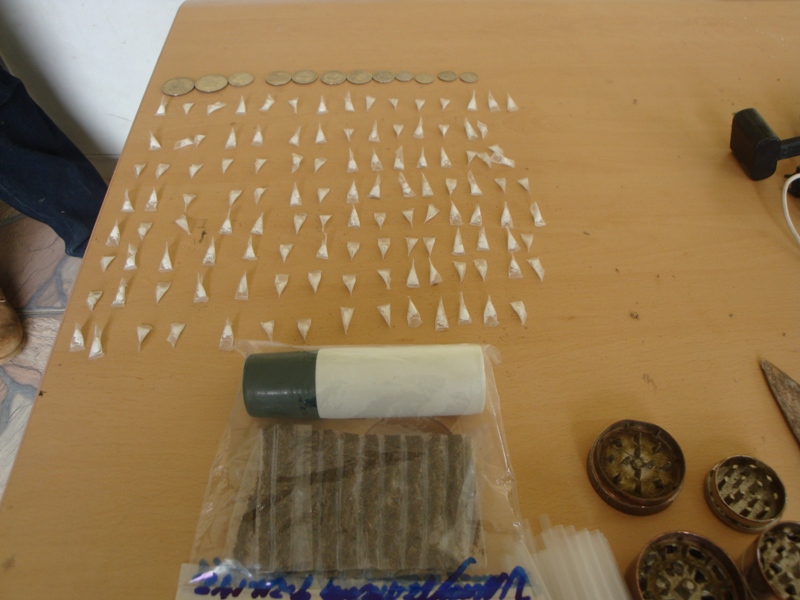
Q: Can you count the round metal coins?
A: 12